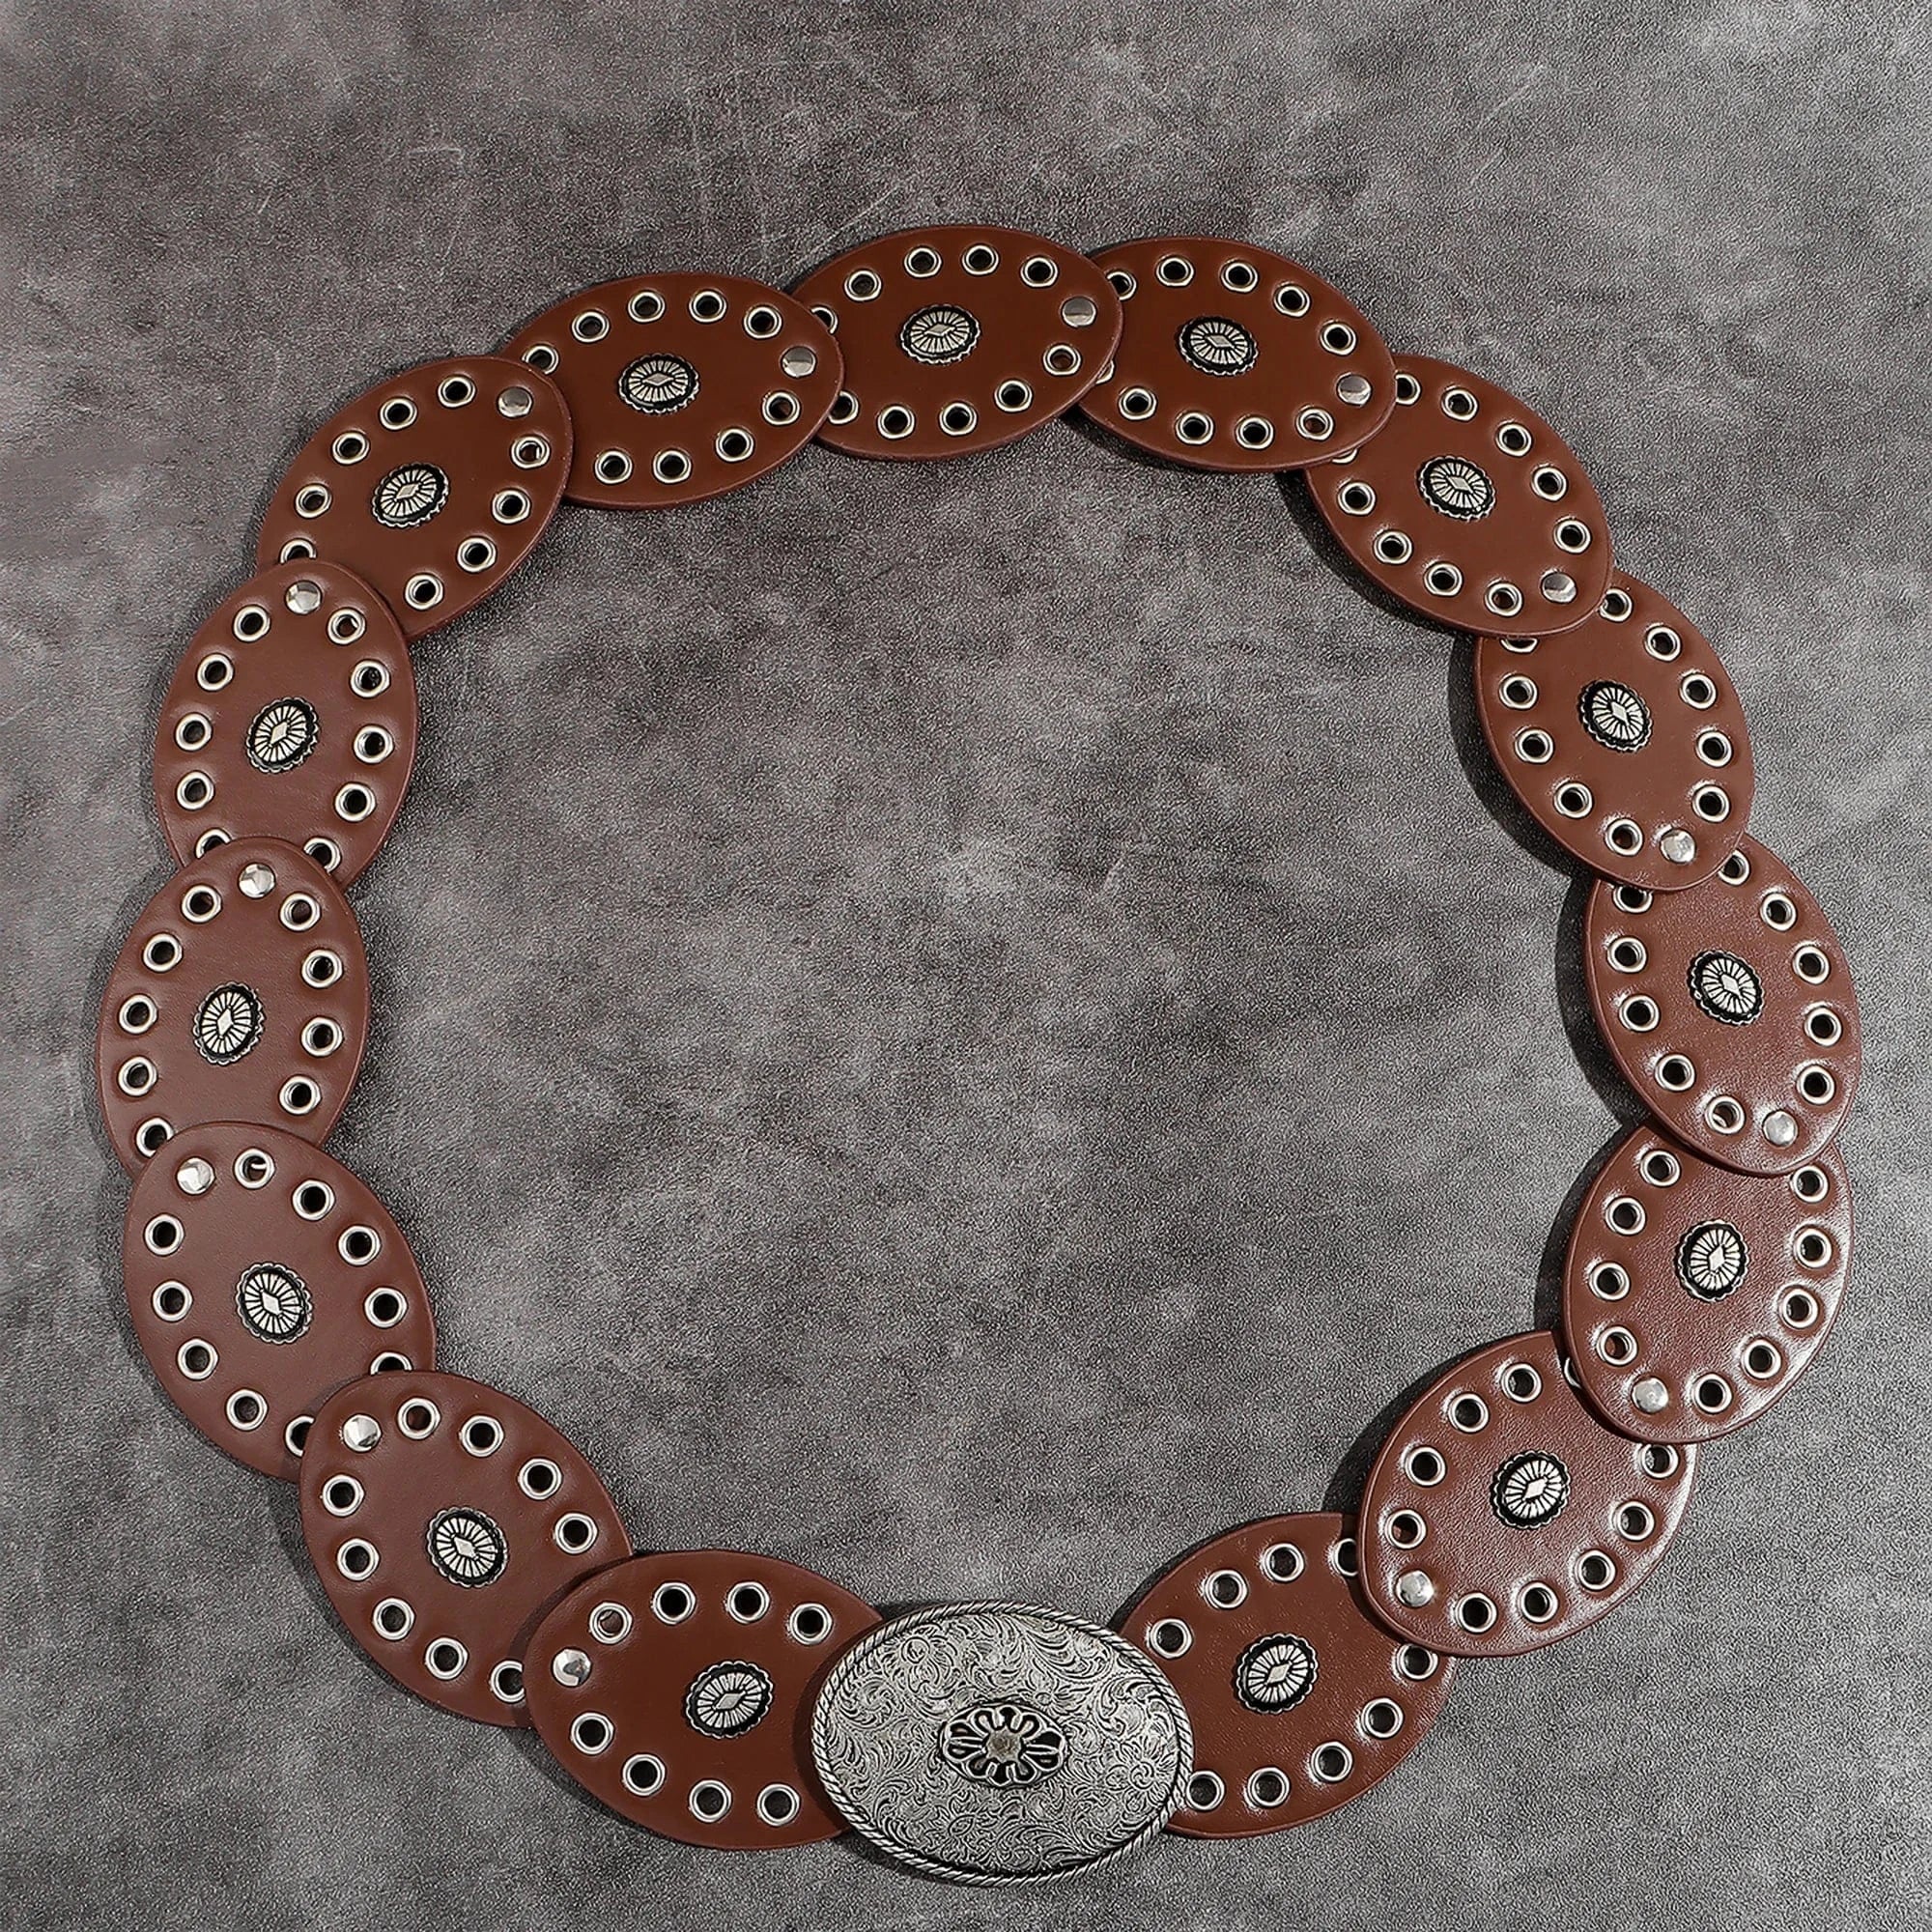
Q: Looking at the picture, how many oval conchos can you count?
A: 15